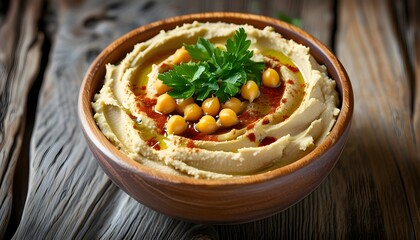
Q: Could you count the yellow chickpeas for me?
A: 12